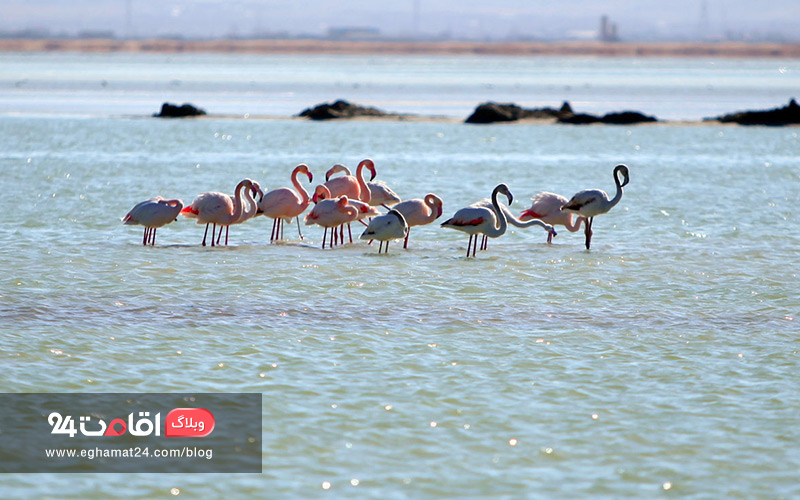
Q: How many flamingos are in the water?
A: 14